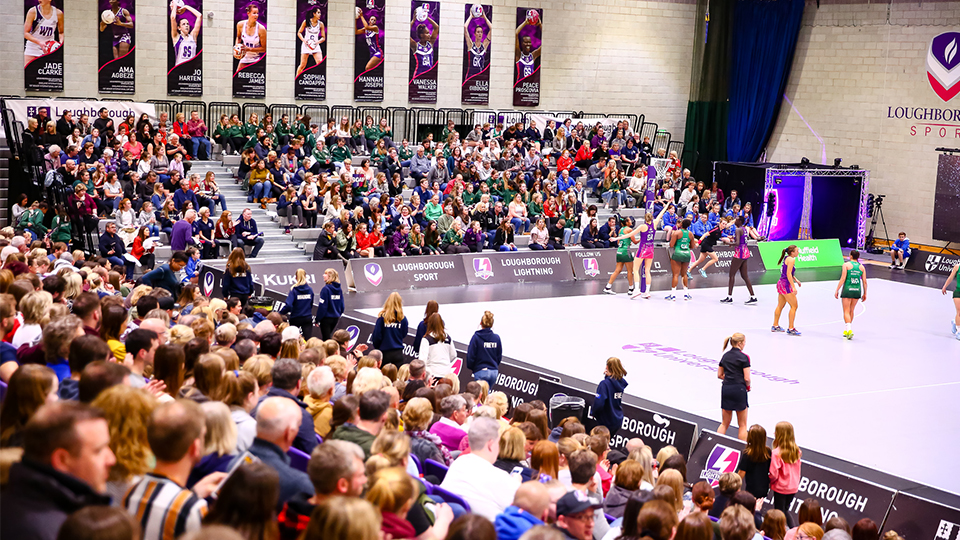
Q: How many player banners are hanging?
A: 9